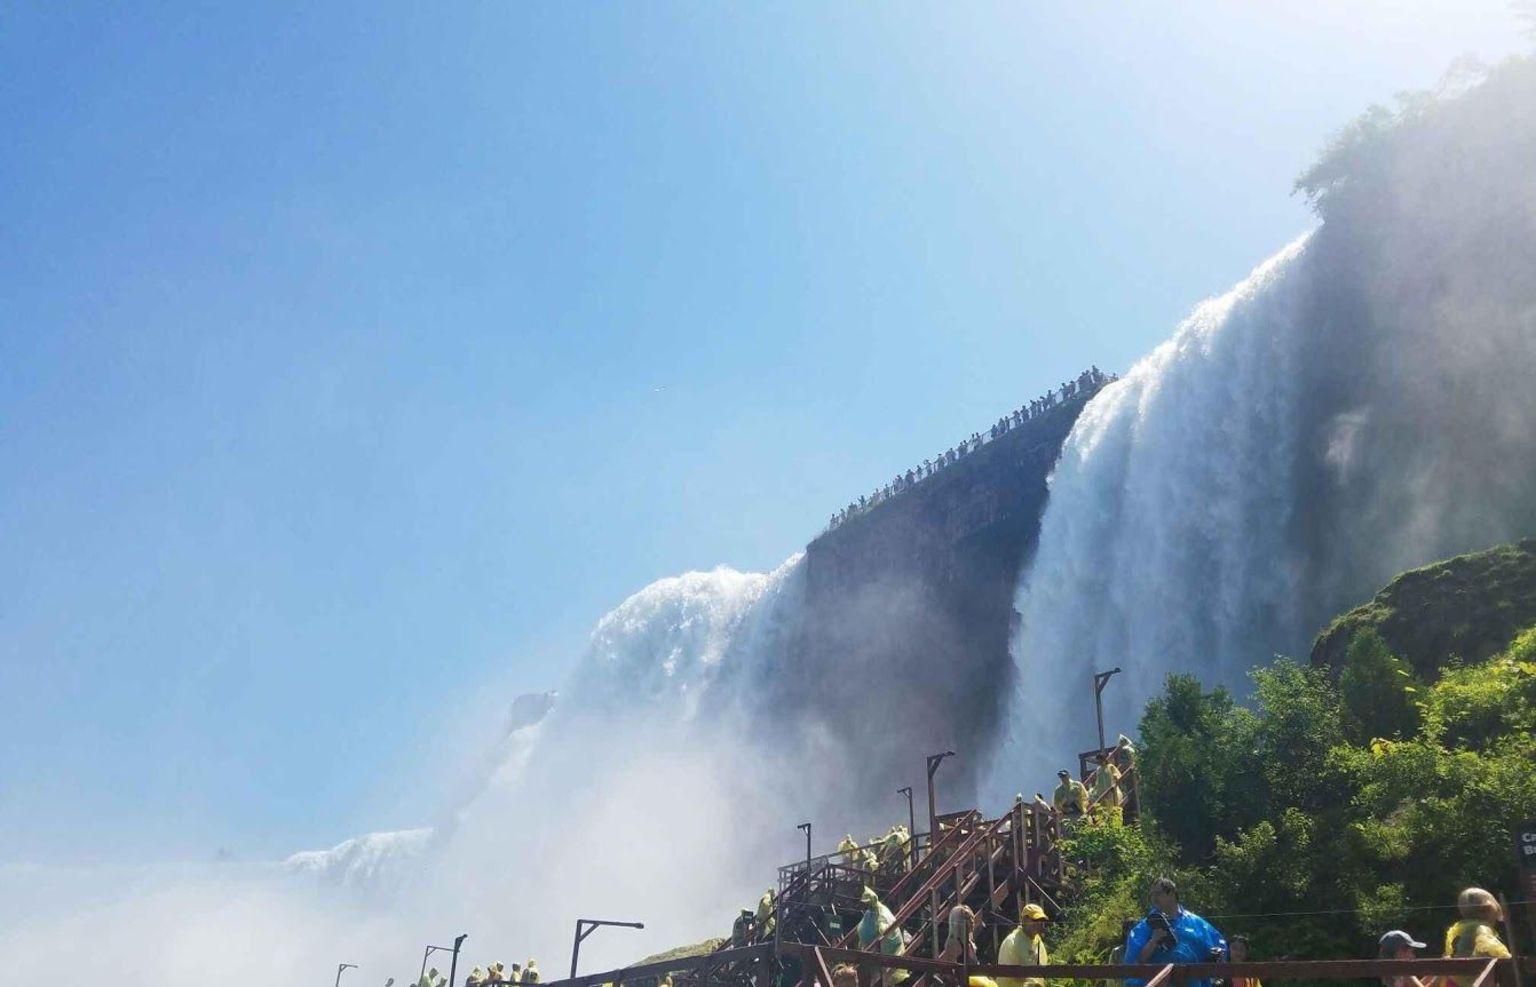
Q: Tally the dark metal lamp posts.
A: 8